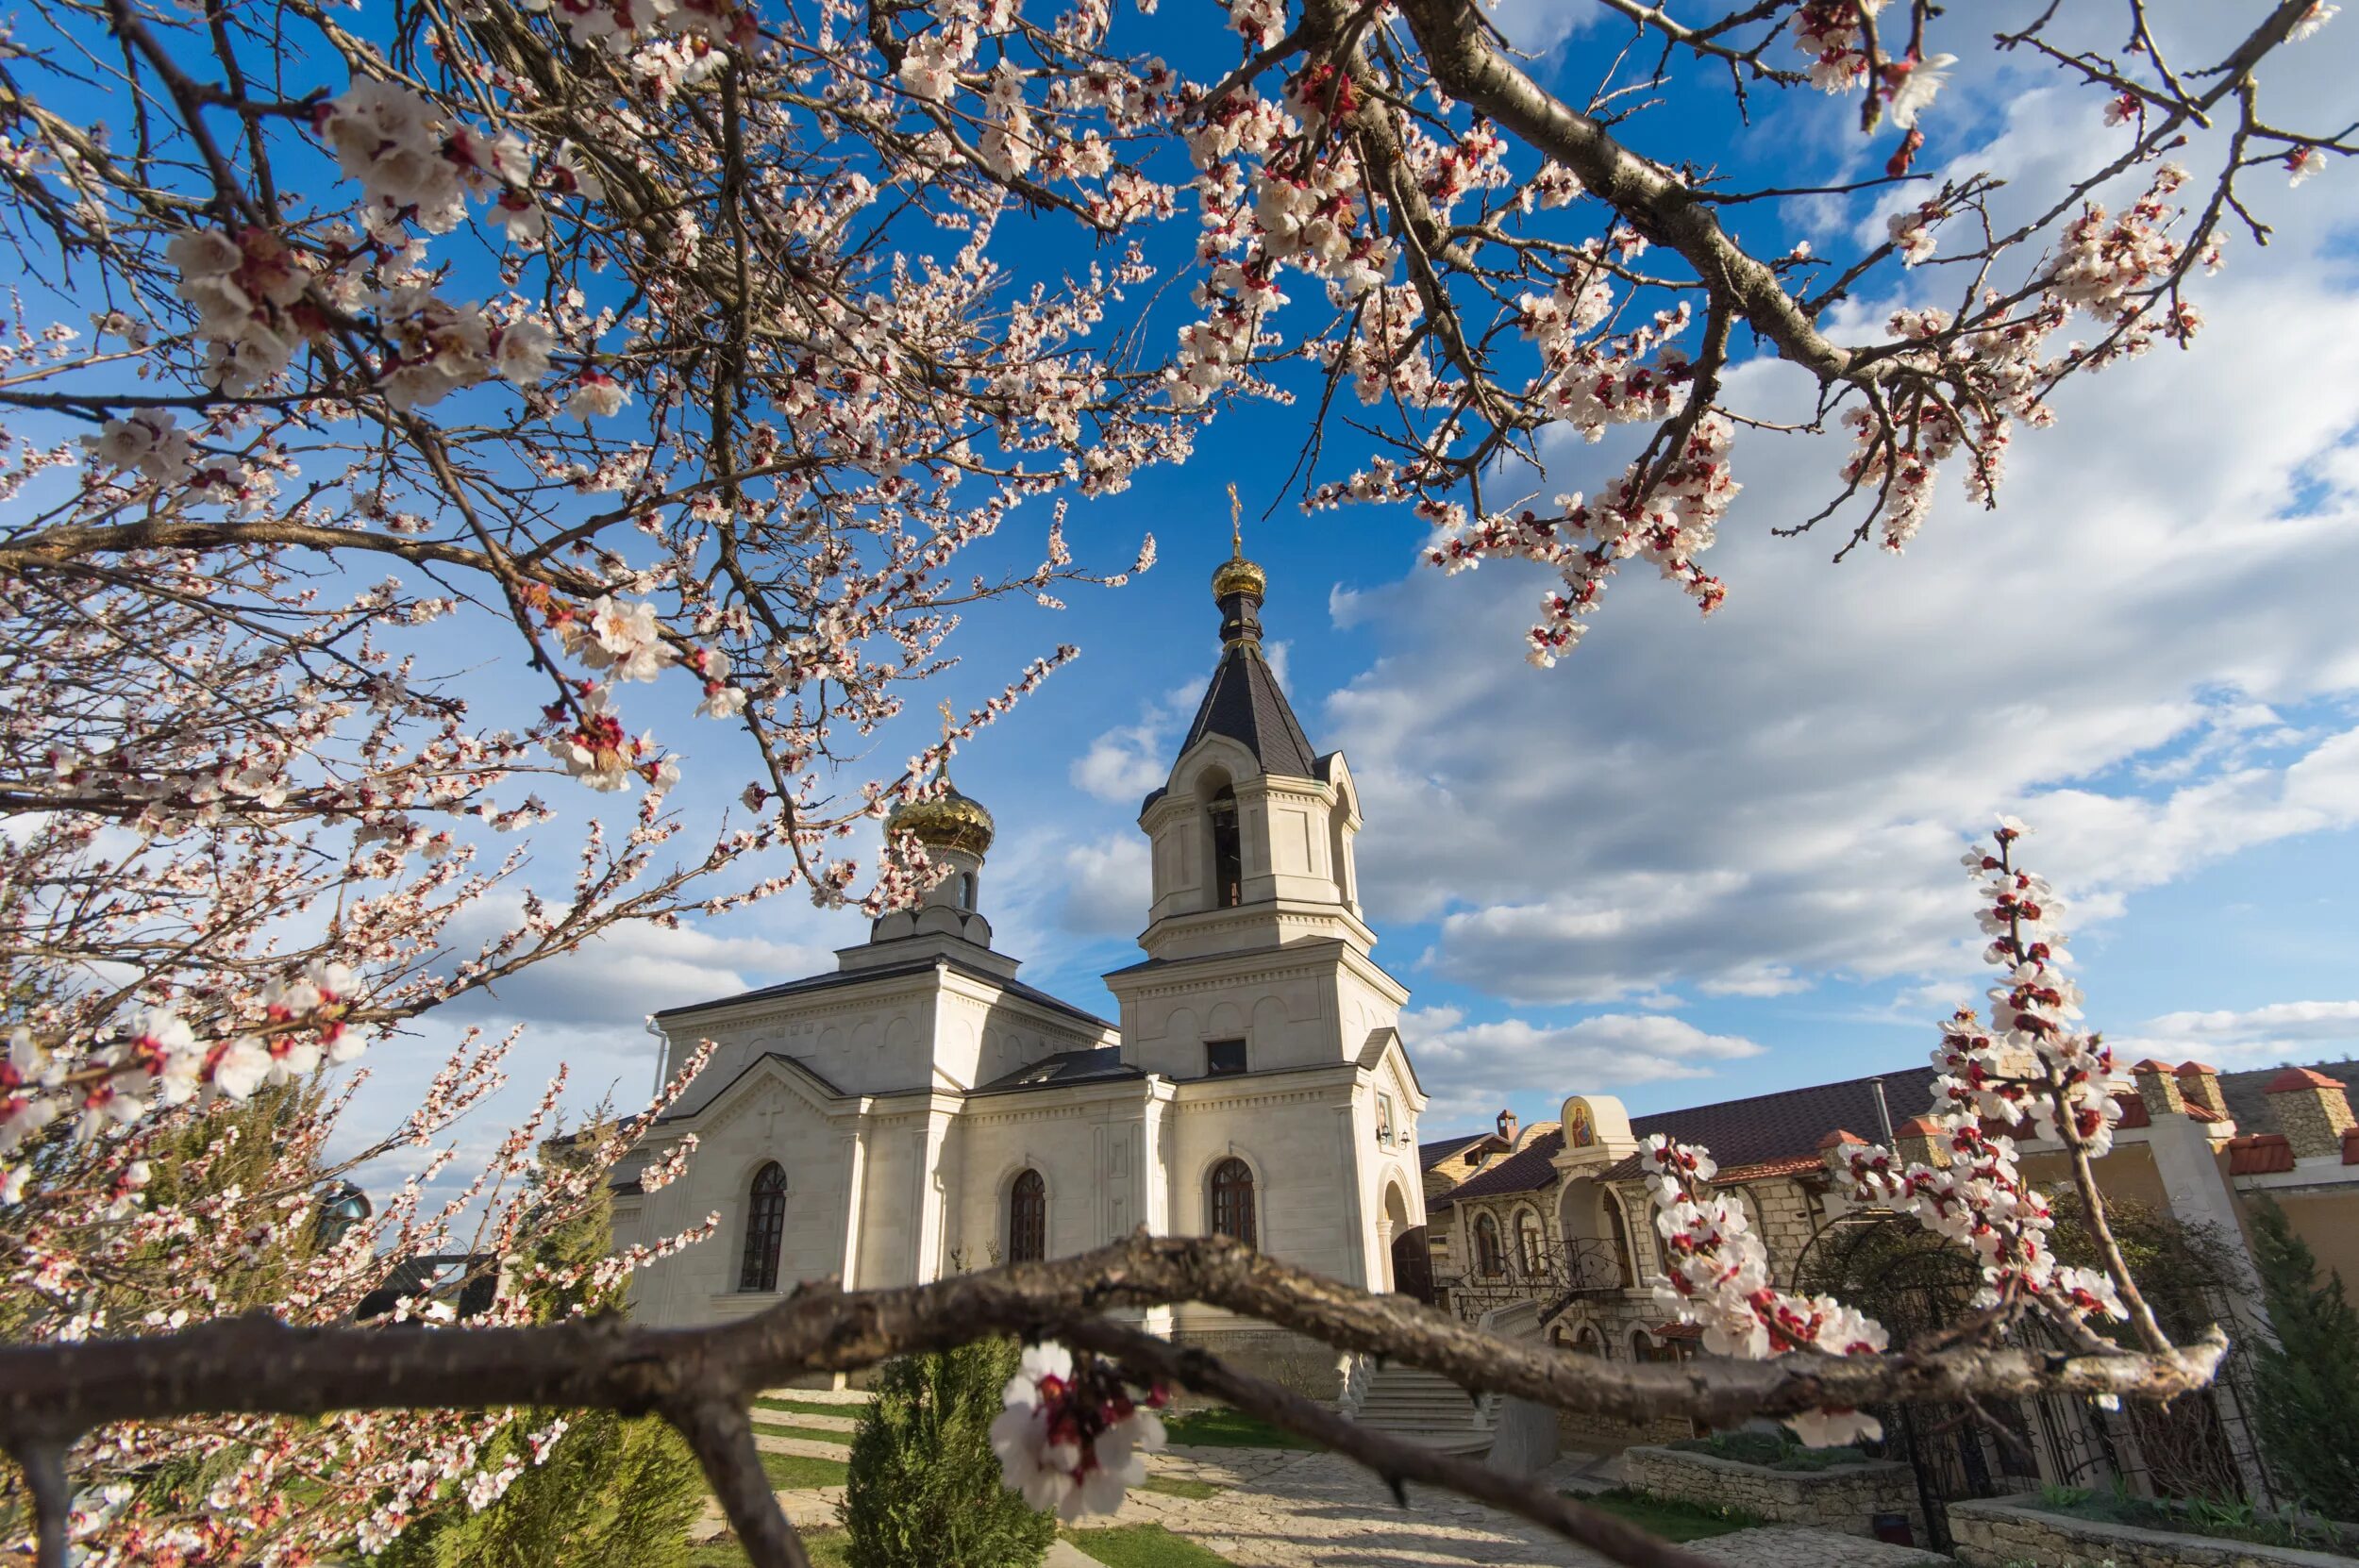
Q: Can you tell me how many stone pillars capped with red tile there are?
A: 5